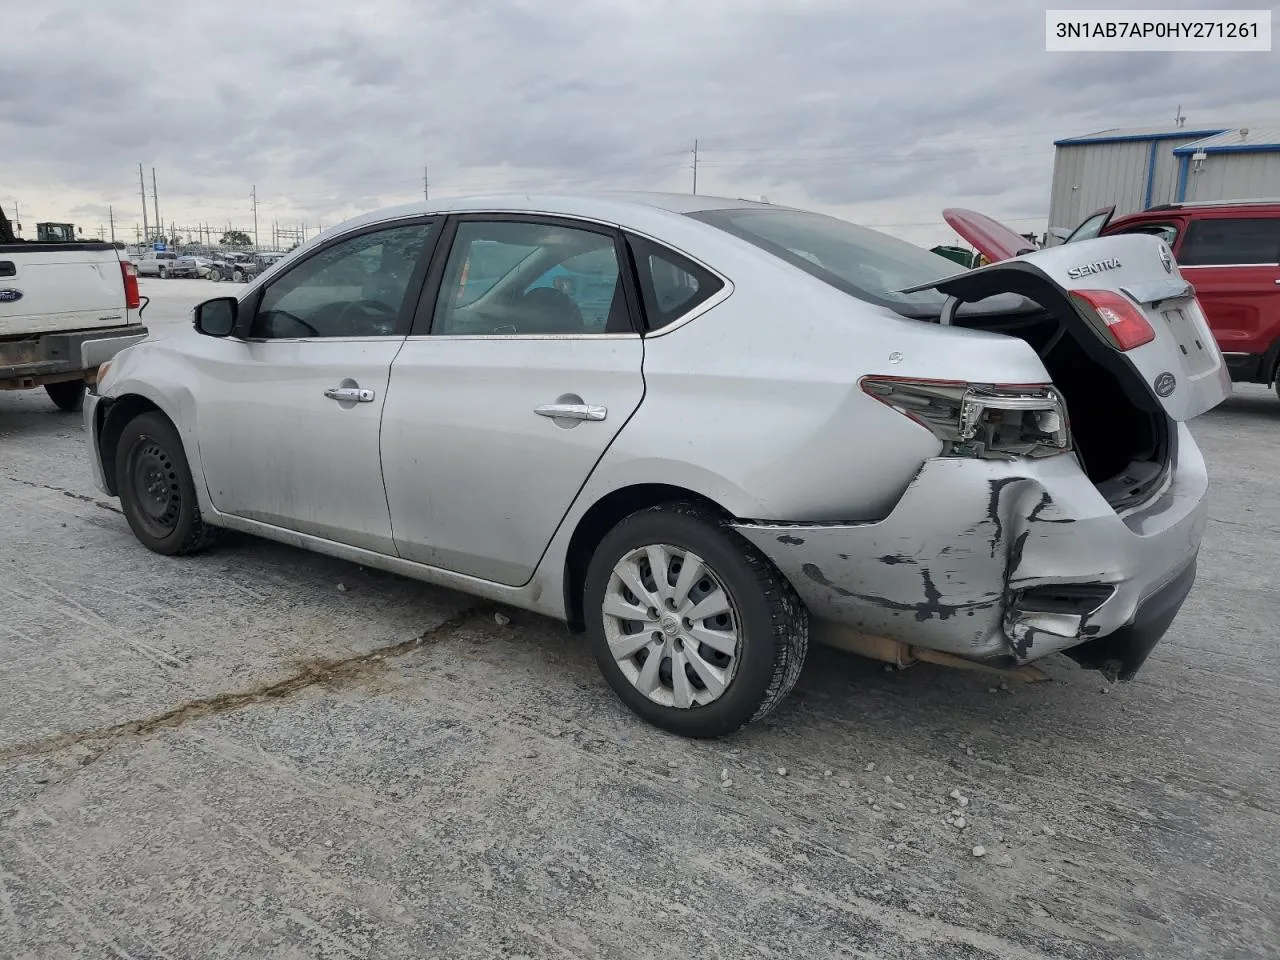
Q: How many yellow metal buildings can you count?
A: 0